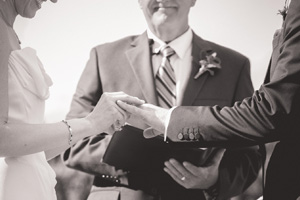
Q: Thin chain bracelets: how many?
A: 1